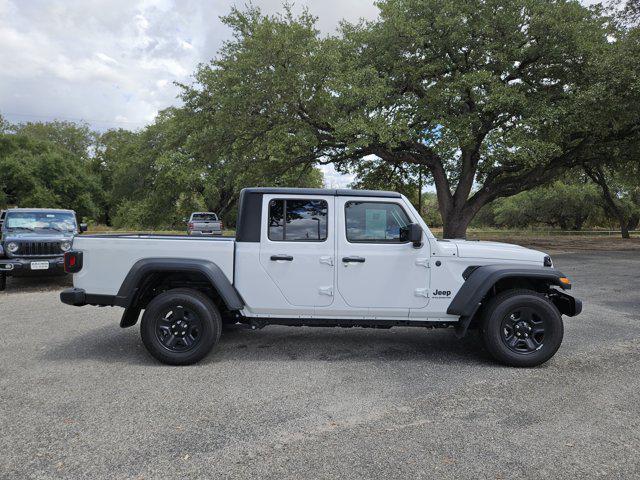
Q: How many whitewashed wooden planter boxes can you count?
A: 0